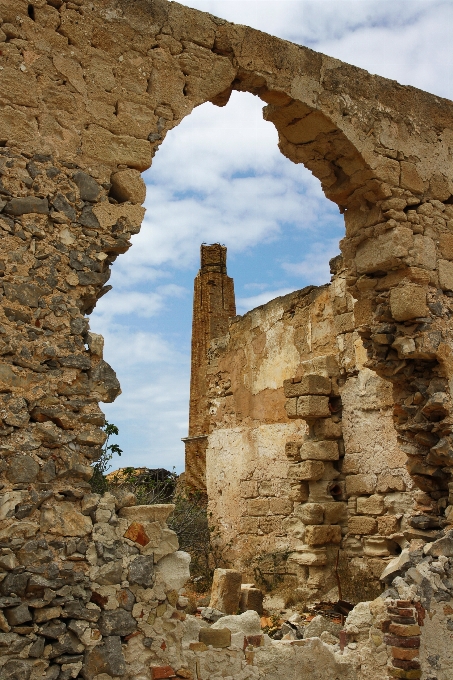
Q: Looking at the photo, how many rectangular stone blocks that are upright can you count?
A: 2